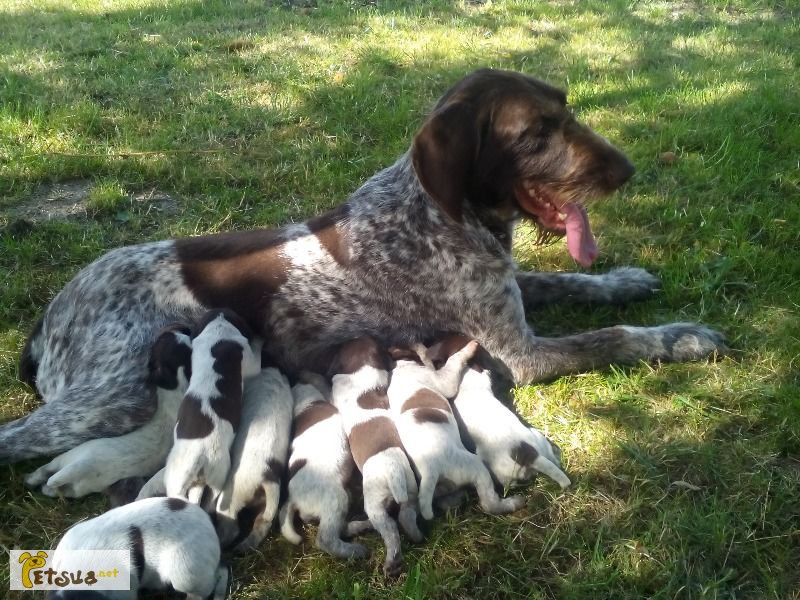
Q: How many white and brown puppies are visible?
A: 8